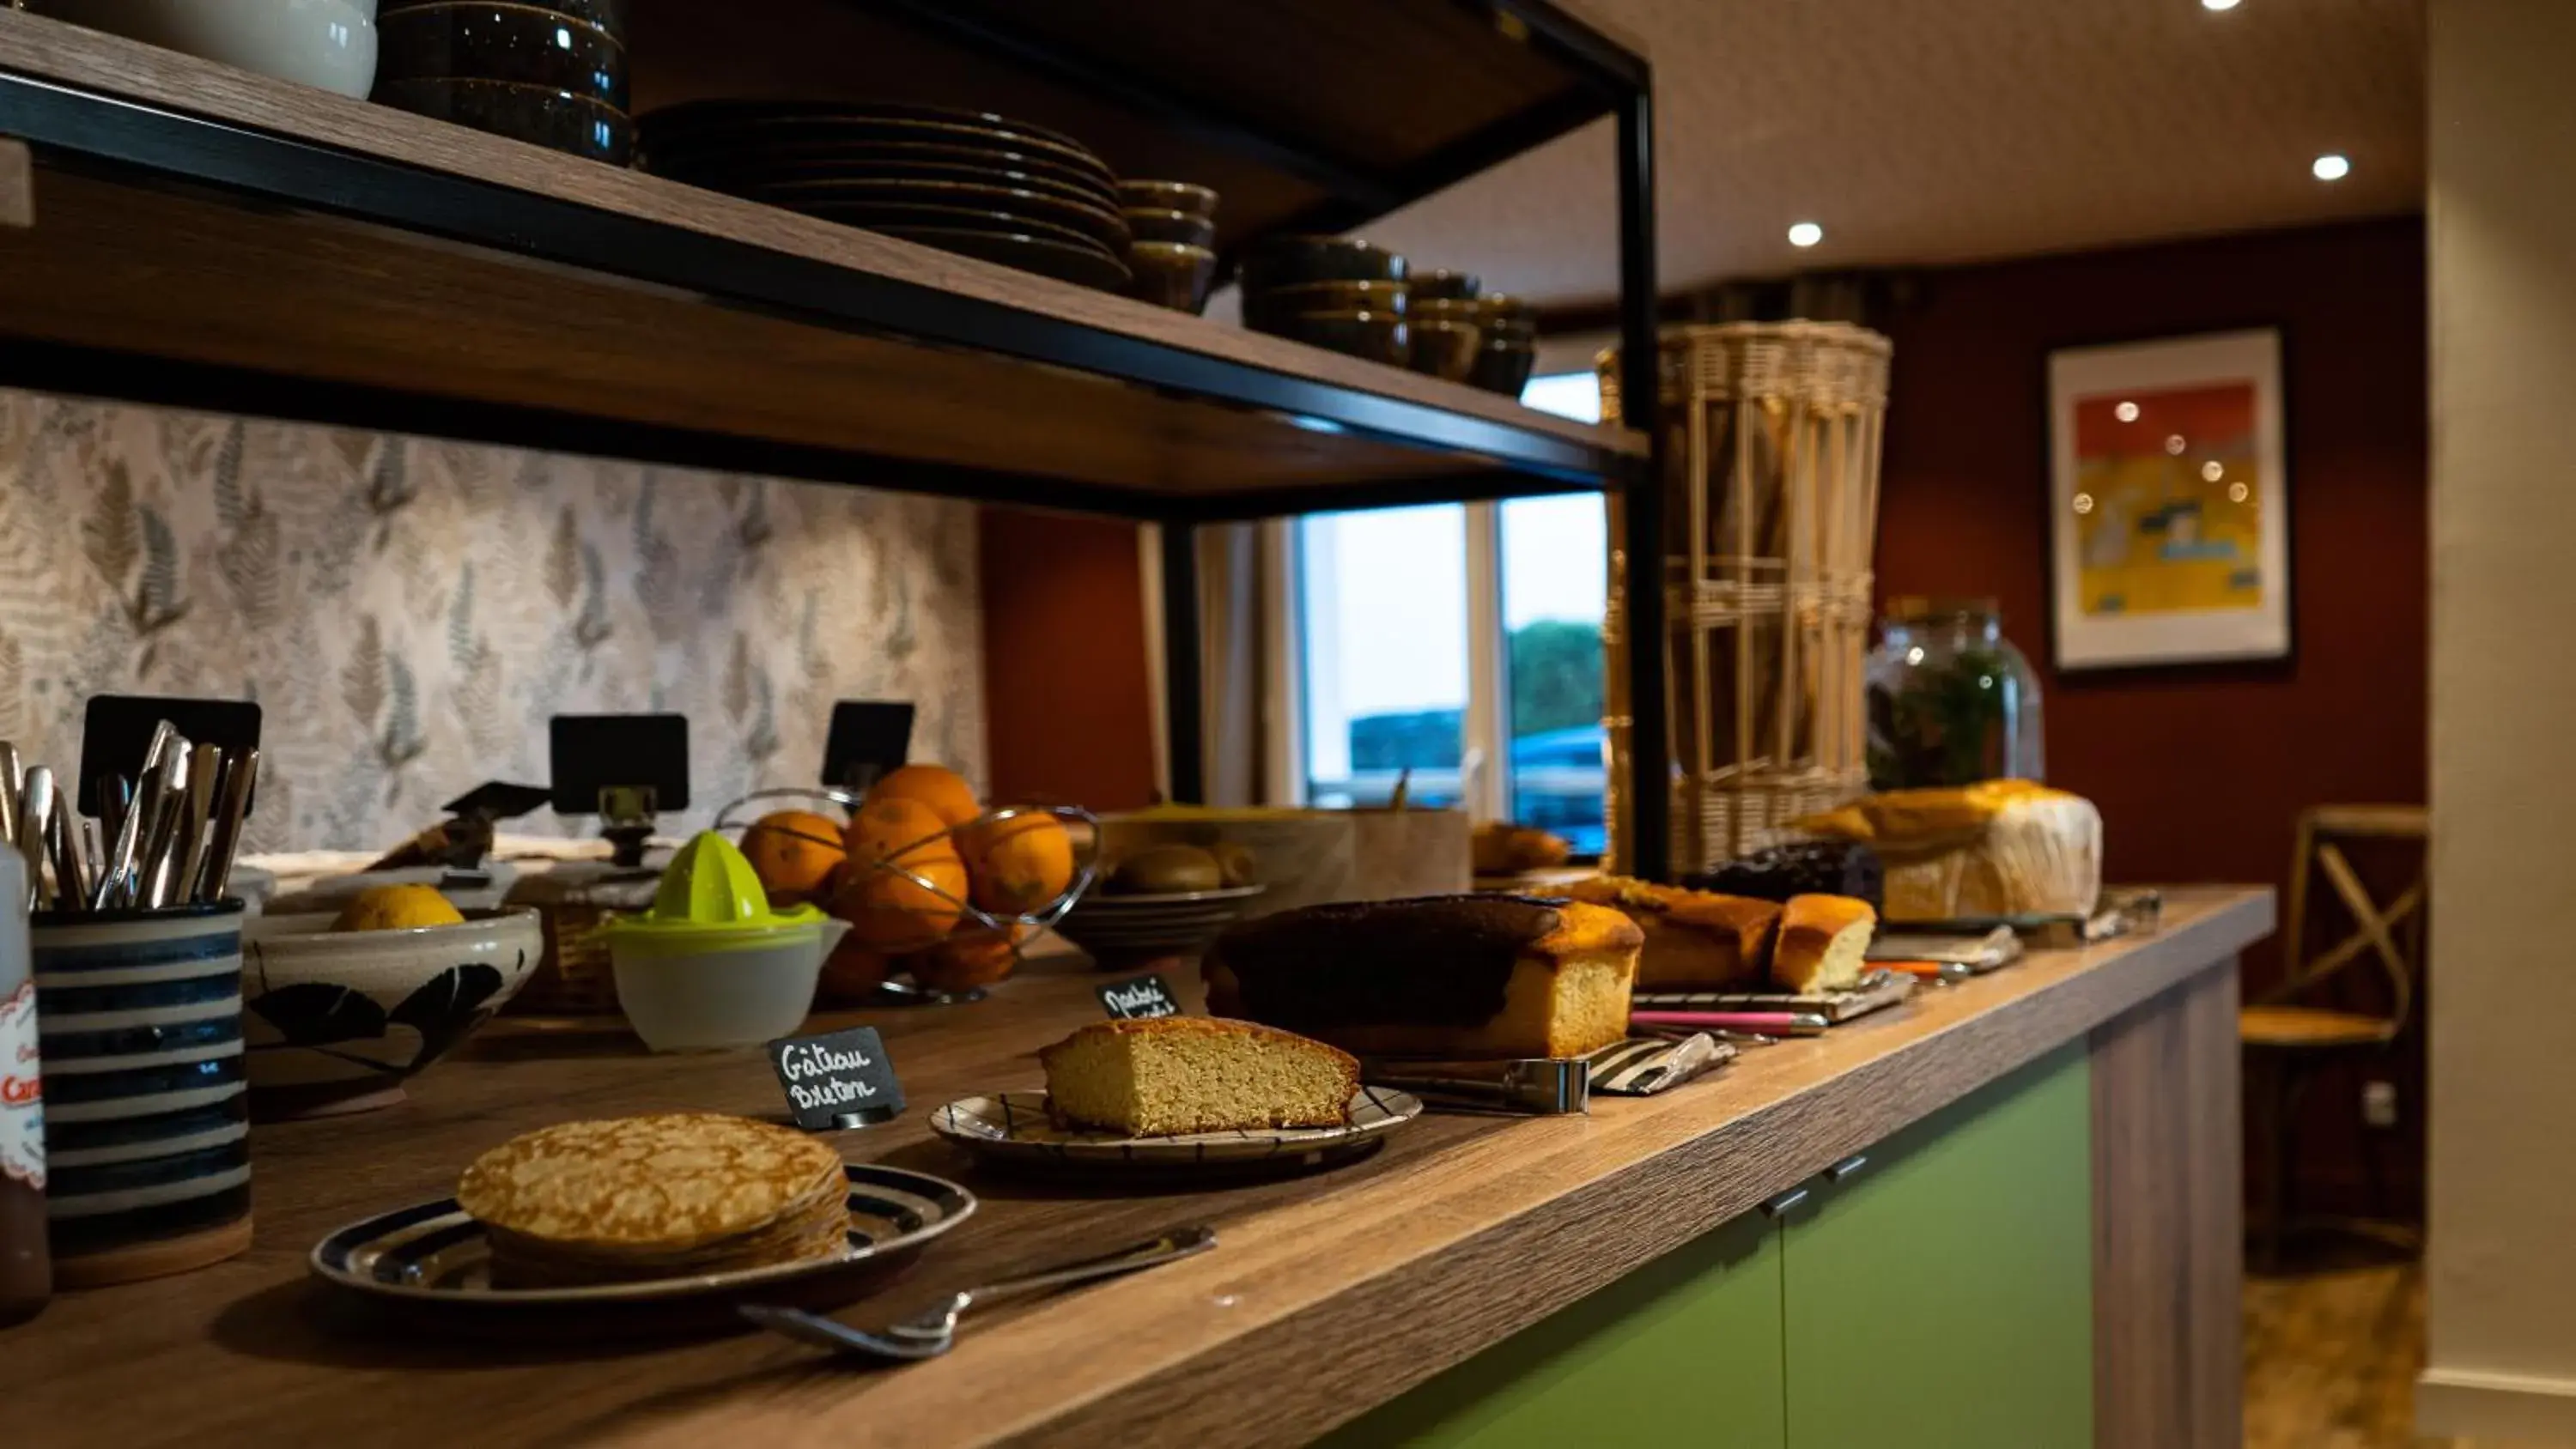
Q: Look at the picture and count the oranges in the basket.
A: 7